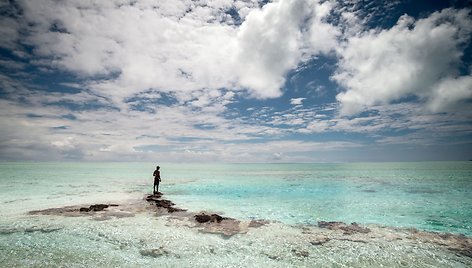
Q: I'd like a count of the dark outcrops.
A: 3